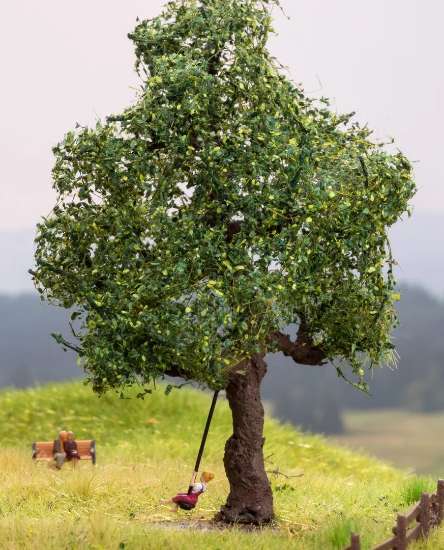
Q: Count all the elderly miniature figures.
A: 2